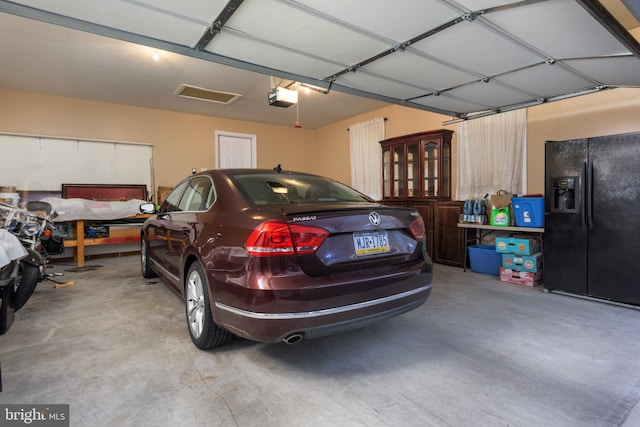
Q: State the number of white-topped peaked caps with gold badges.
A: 0